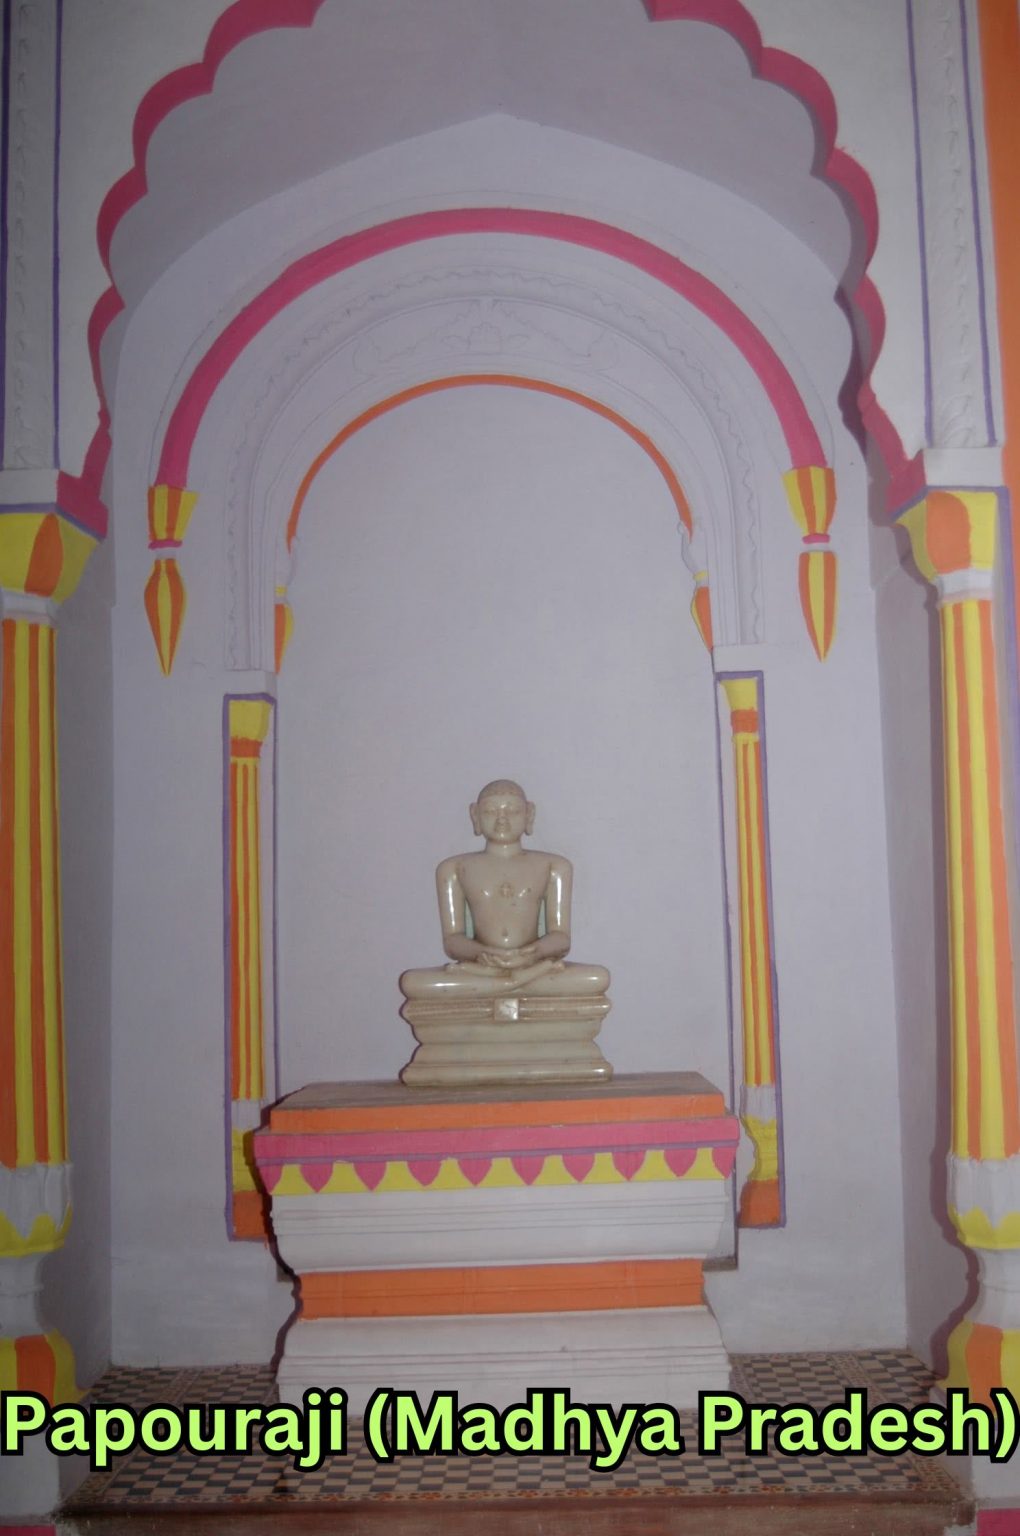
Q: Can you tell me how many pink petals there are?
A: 10